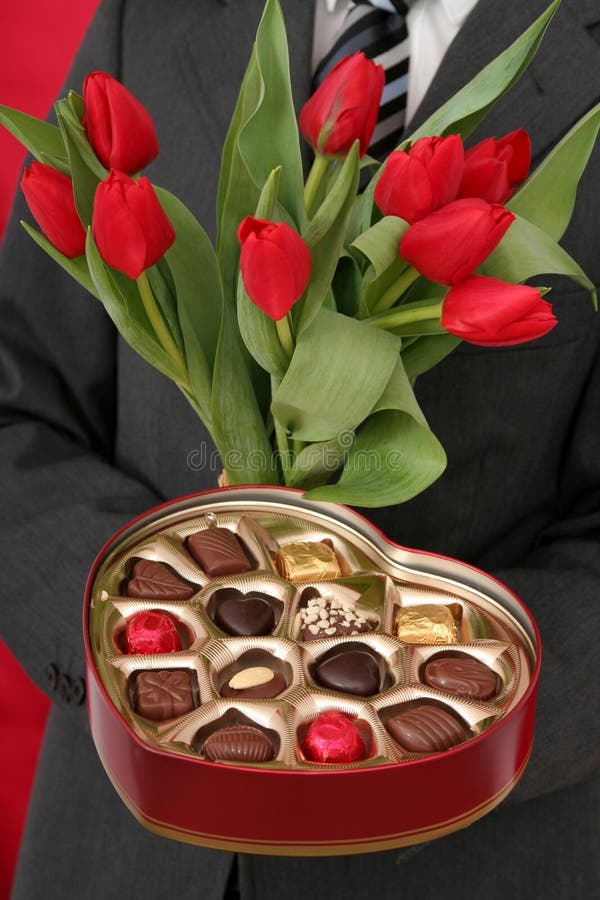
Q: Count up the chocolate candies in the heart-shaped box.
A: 14